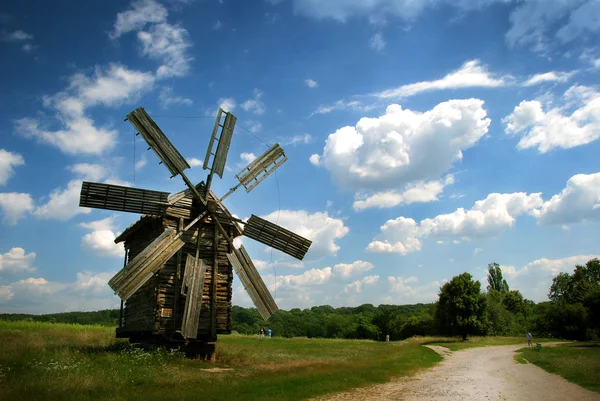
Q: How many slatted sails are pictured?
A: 8